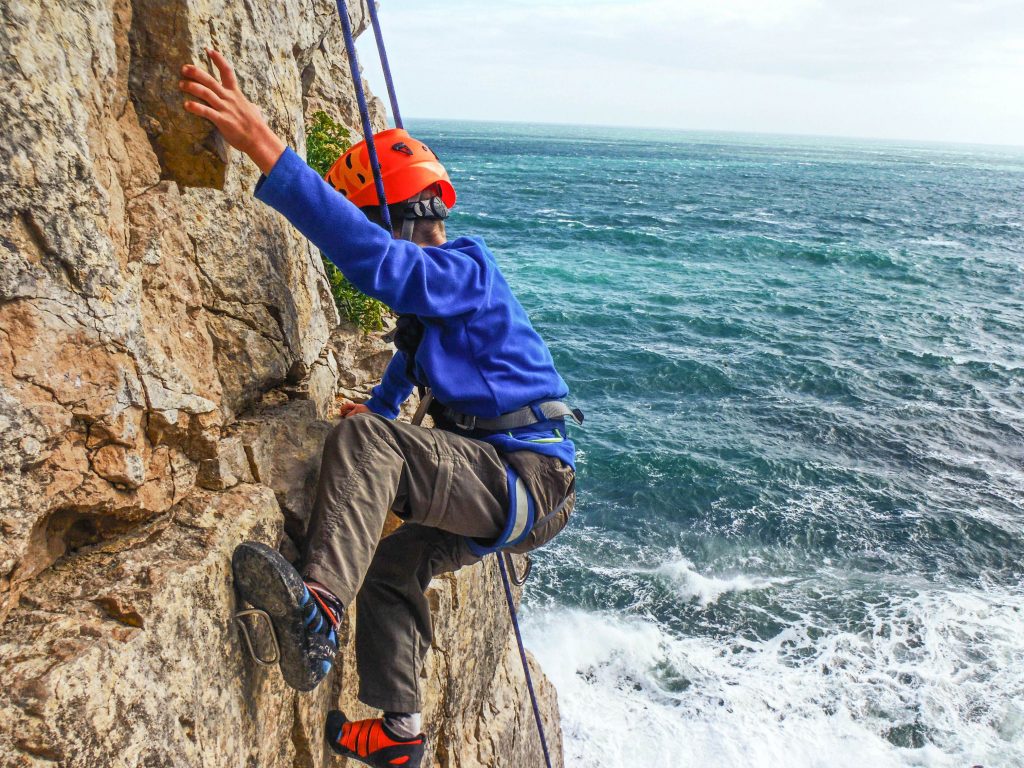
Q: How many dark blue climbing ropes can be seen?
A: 2